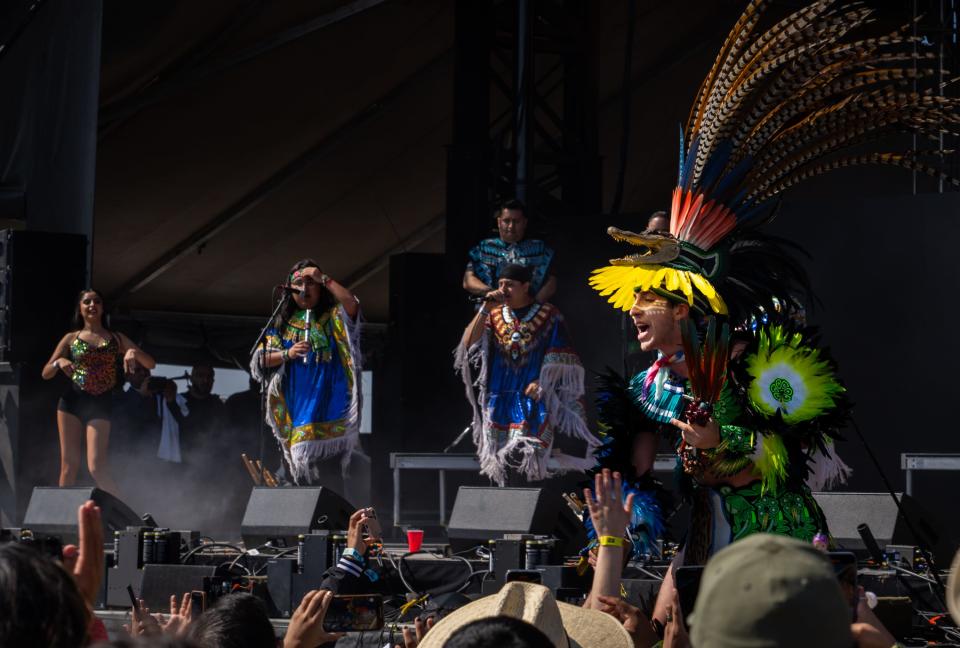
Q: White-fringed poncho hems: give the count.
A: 2